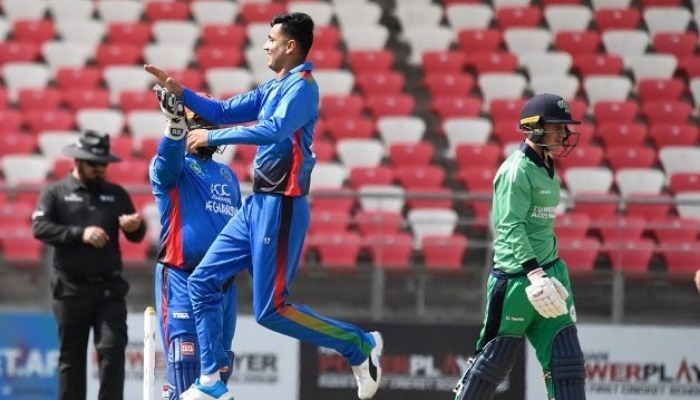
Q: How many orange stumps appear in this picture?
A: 0